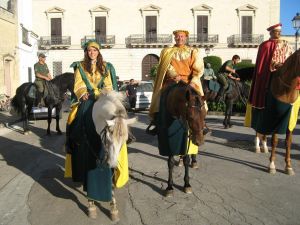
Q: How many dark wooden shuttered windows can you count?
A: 5